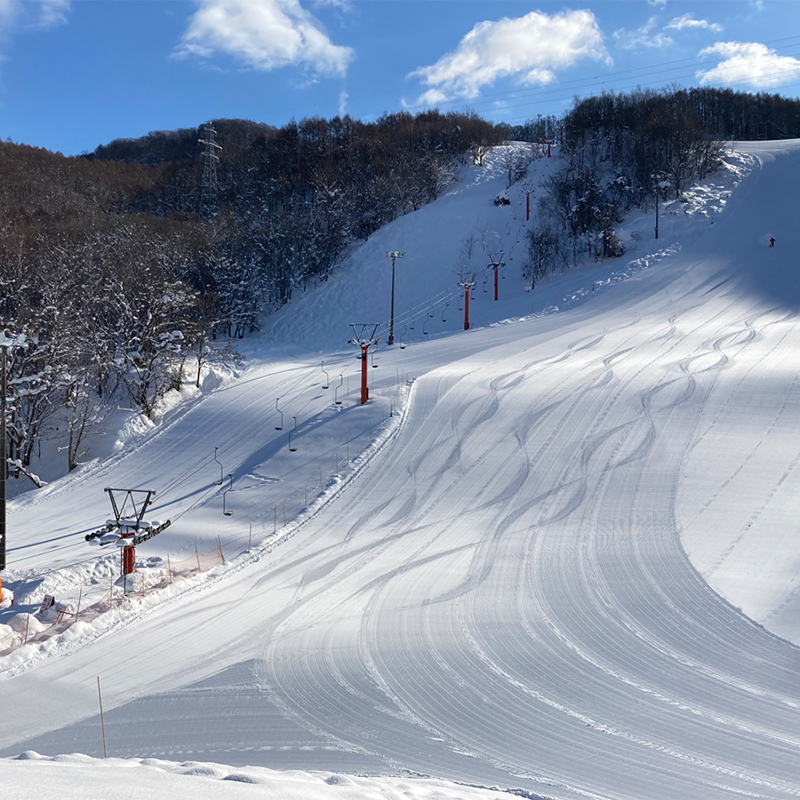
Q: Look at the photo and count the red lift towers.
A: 7